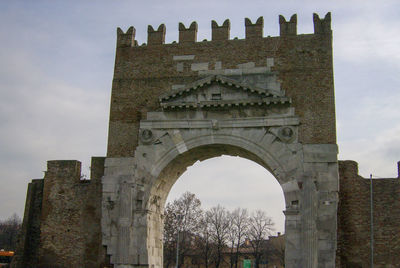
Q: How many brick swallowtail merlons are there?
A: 7